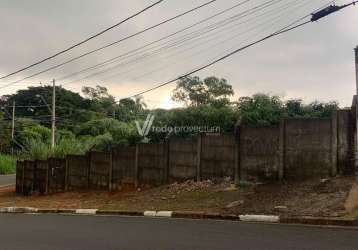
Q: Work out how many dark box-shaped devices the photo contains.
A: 1